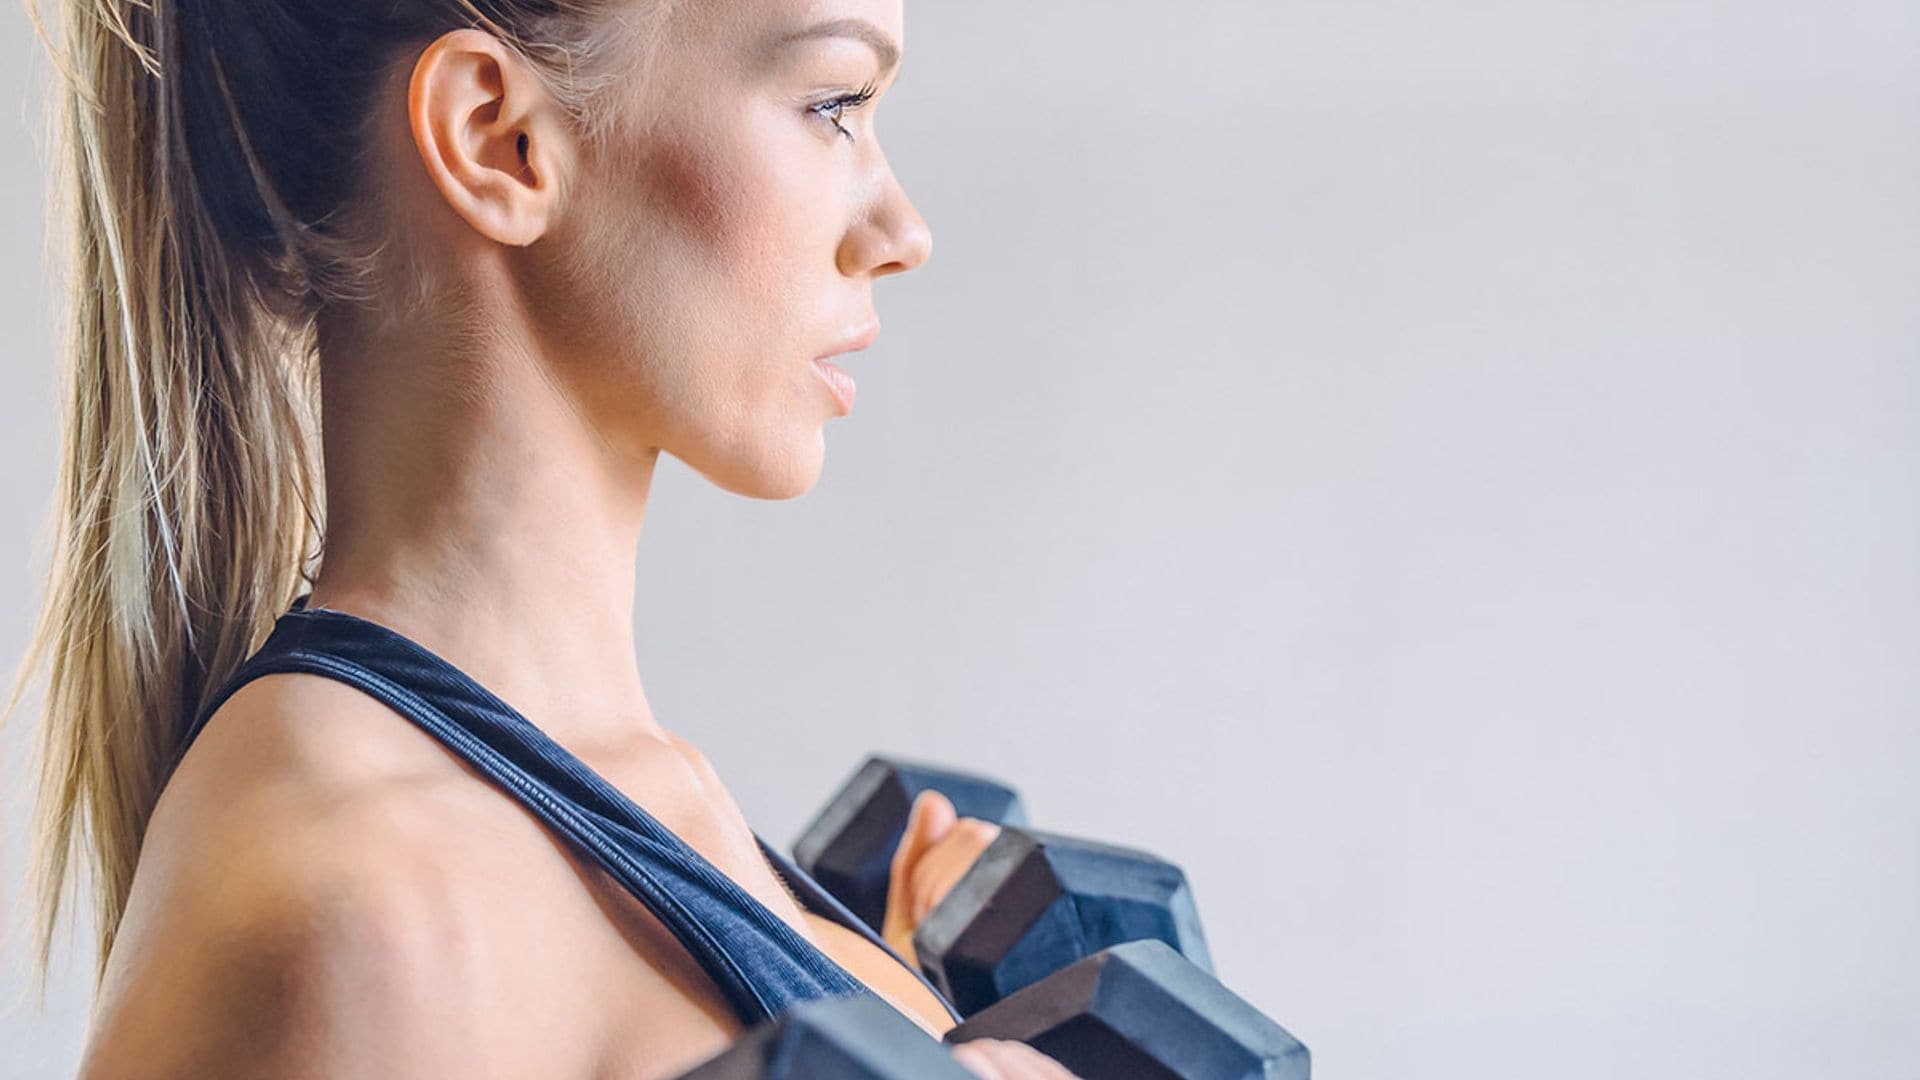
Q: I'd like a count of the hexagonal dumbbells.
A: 2